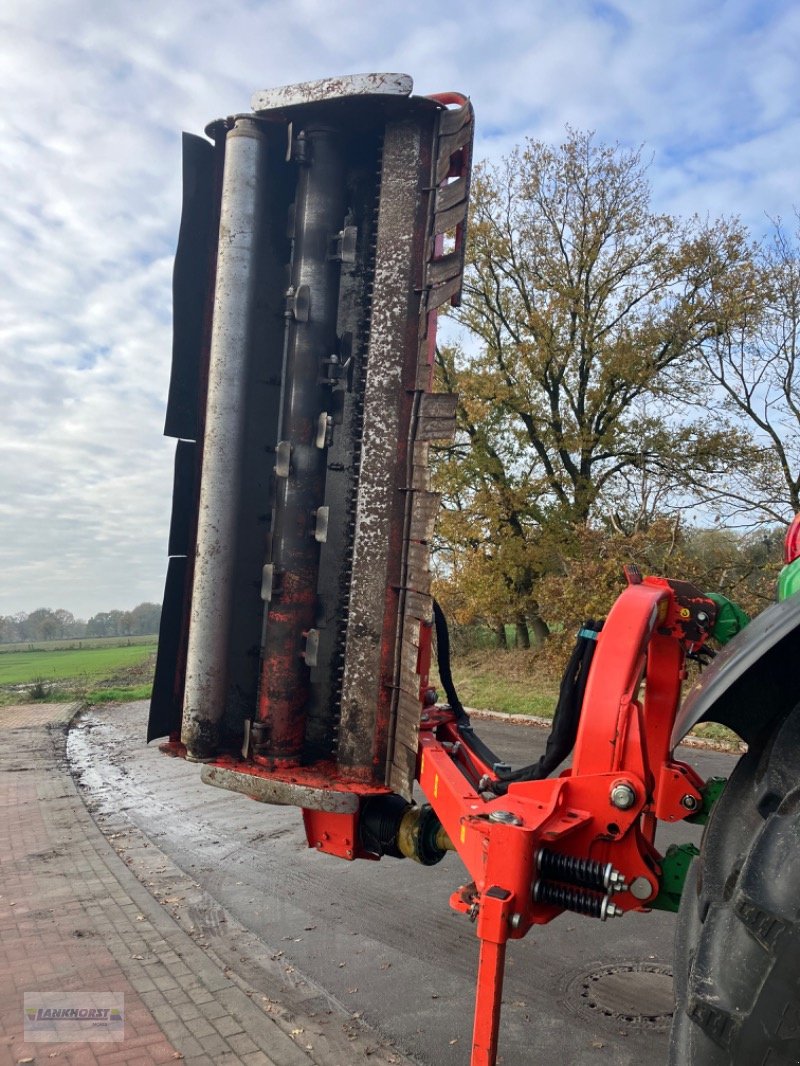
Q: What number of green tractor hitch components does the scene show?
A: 3